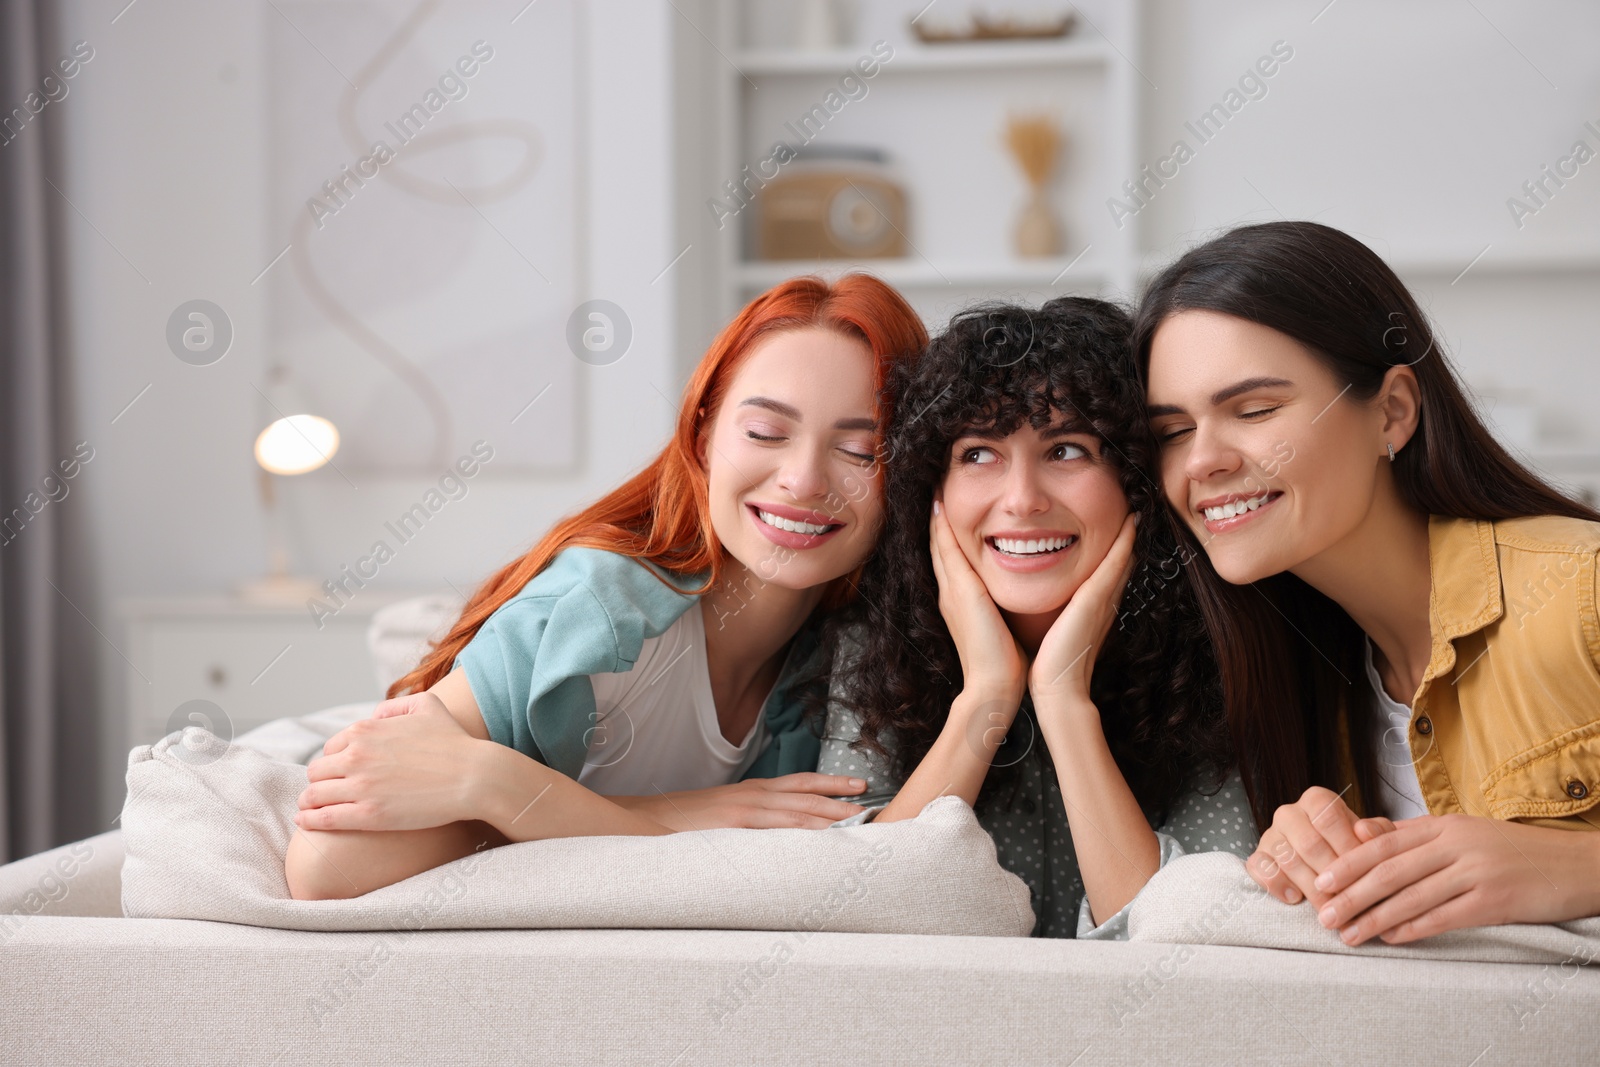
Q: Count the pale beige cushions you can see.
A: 2